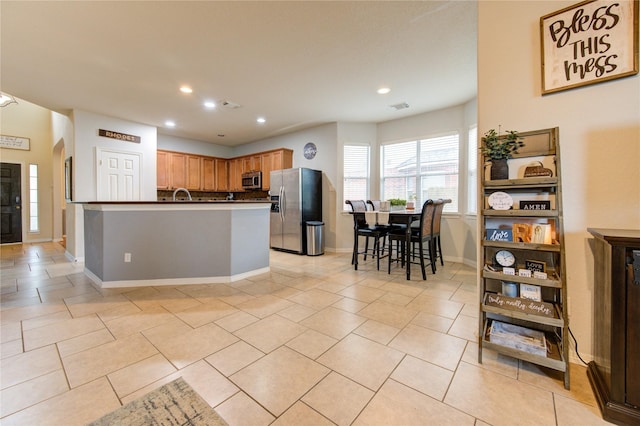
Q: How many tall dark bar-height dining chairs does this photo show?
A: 4